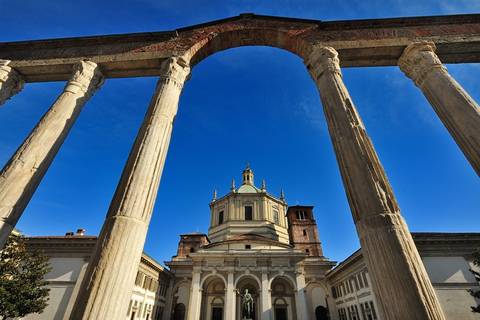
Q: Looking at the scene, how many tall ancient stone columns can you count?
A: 5